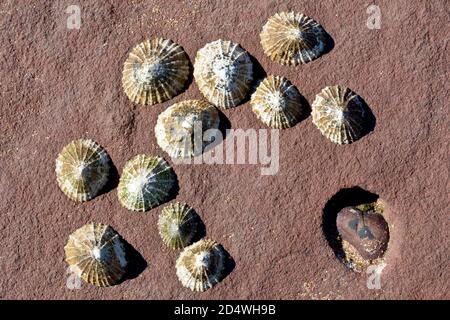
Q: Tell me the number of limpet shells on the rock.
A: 11